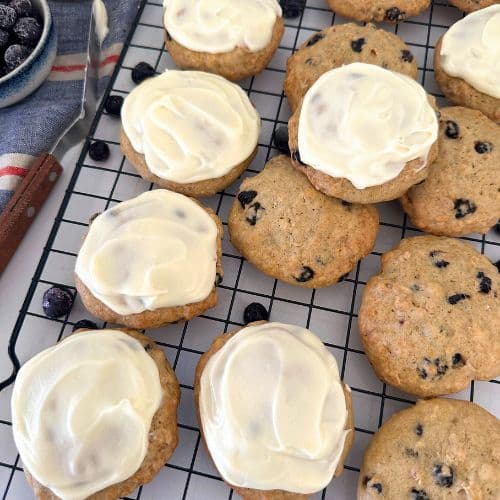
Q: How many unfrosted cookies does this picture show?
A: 7